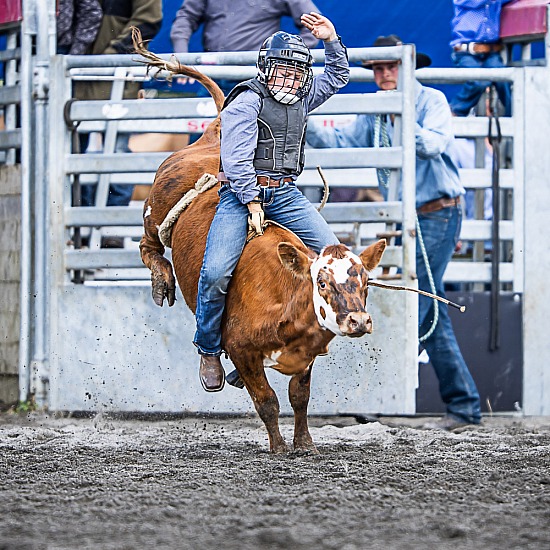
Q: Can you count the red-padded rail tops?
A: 2